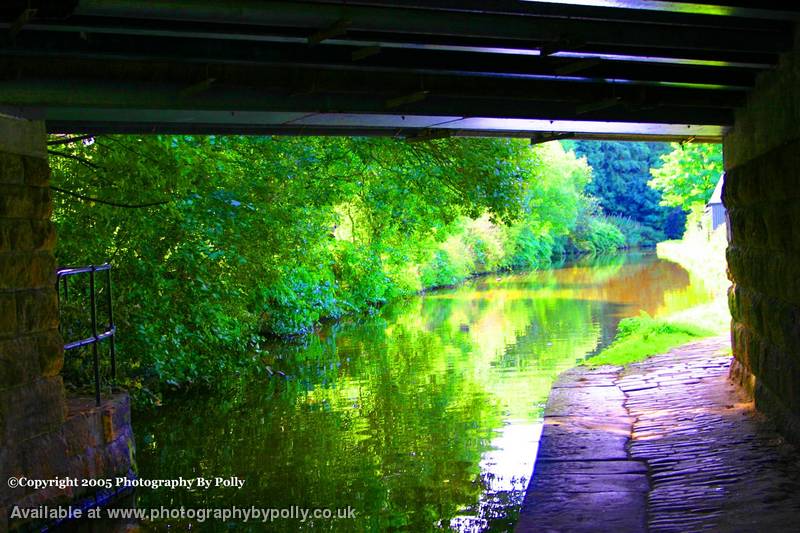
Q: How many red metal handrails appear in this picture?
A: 0